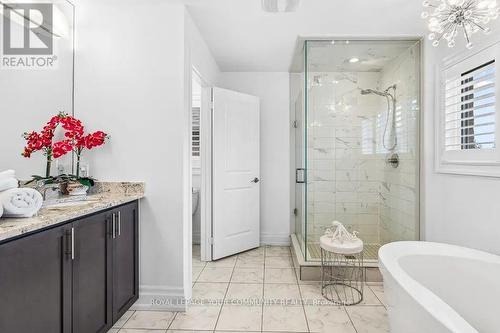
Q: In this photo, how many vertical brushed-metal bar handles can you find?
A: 3